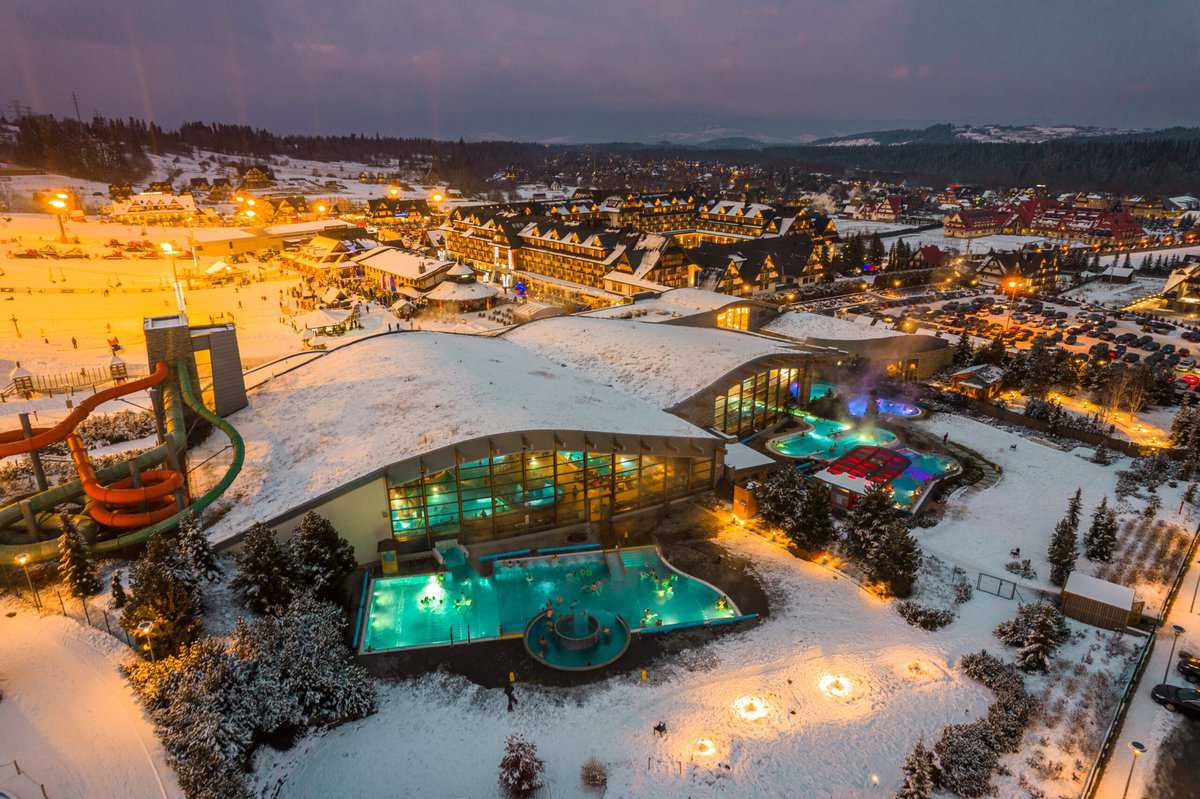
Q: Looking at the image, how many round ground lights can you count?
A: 4